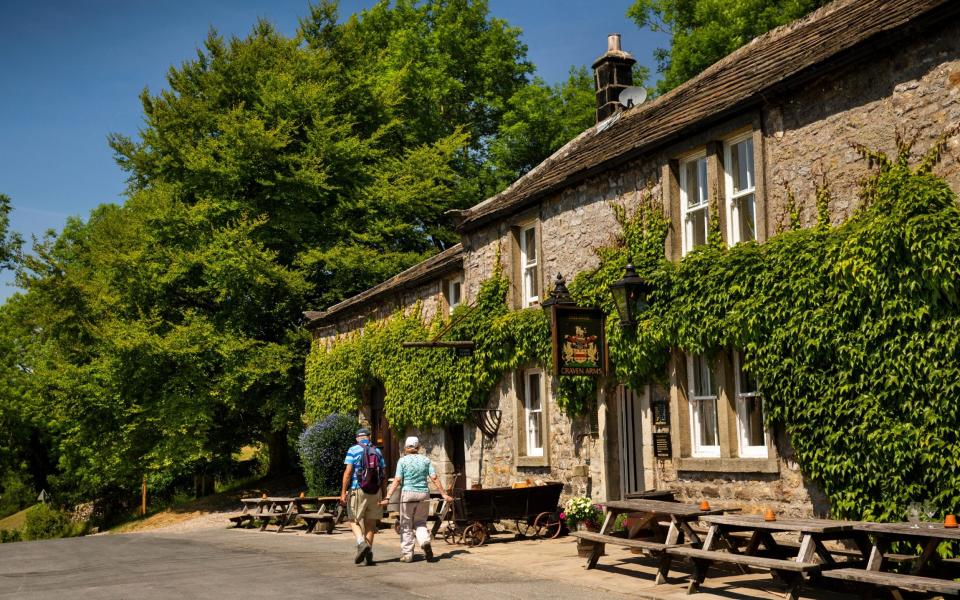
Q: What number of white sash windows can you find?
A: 7